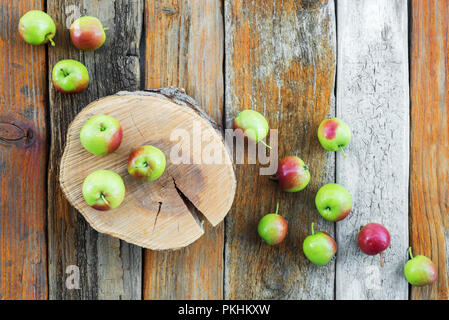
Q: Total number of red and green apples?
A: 14